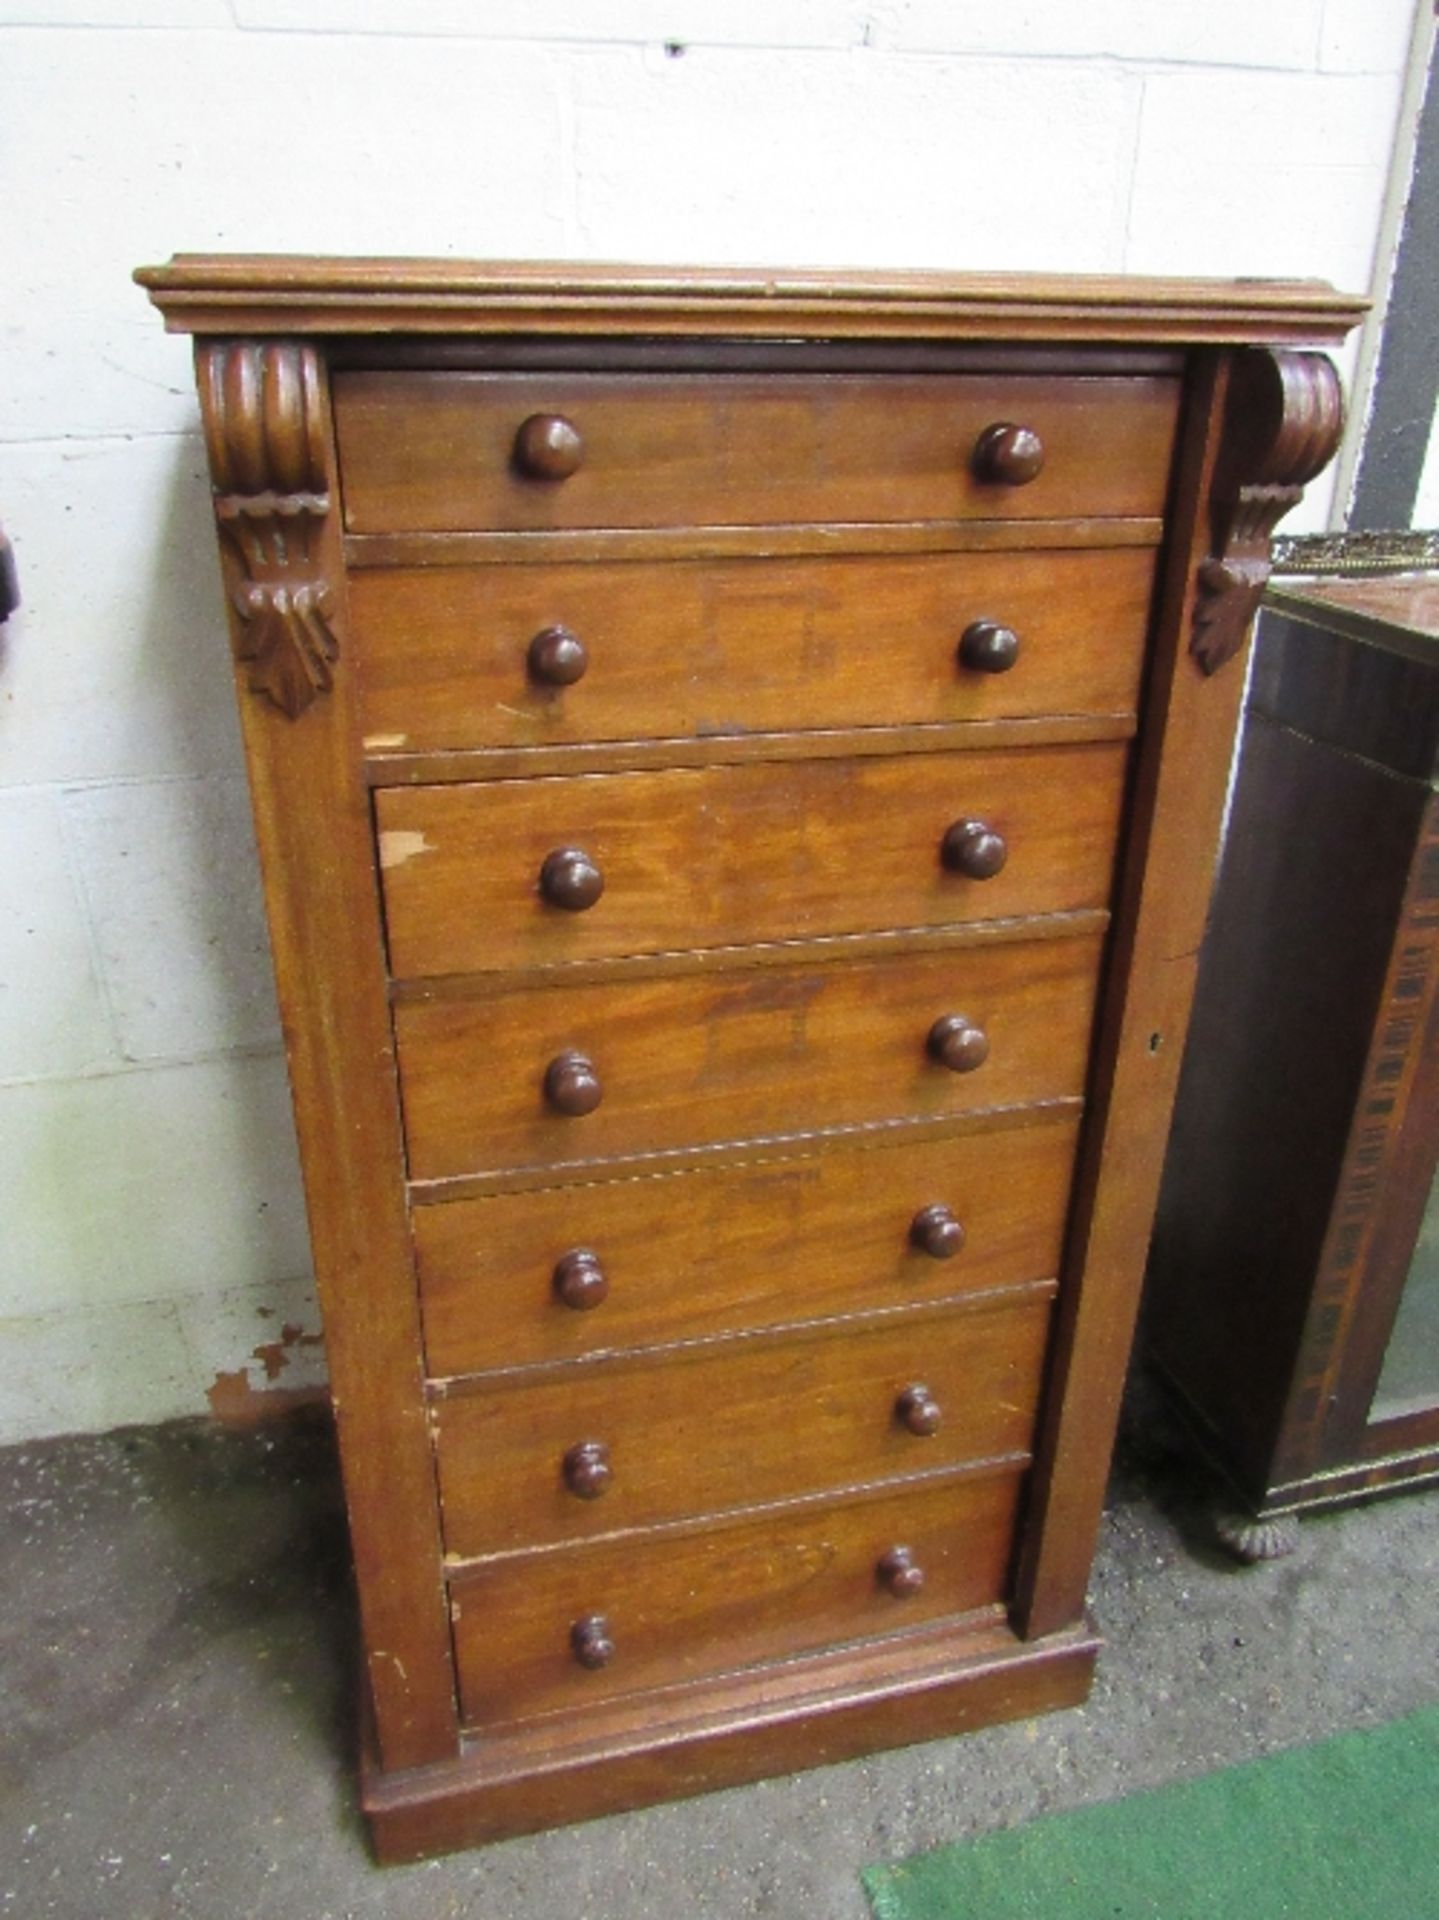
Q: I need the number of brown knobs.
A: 14